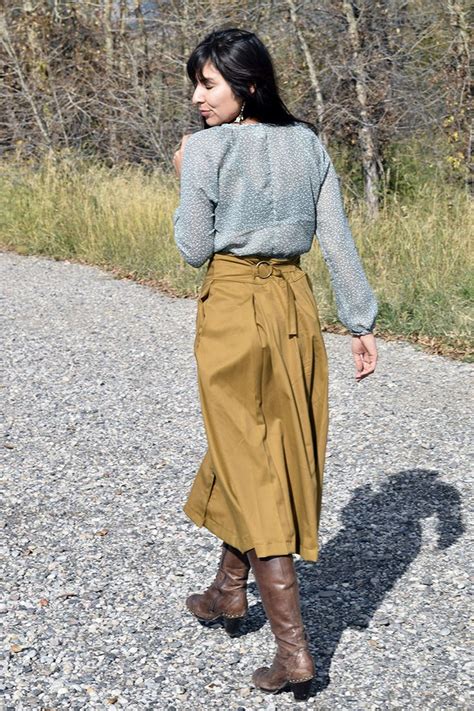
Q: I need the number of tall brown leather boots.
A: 2